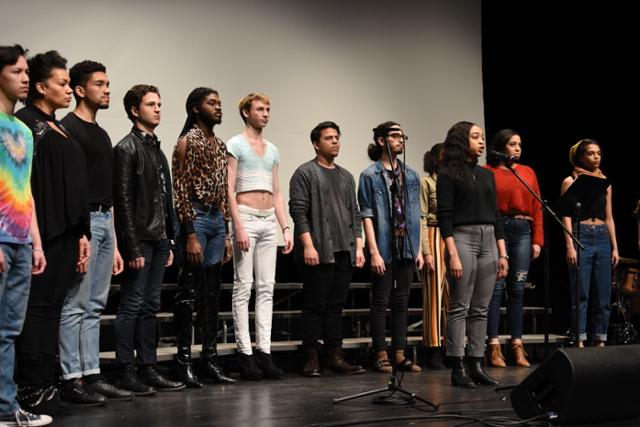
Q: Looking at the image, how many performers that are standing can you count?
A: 12